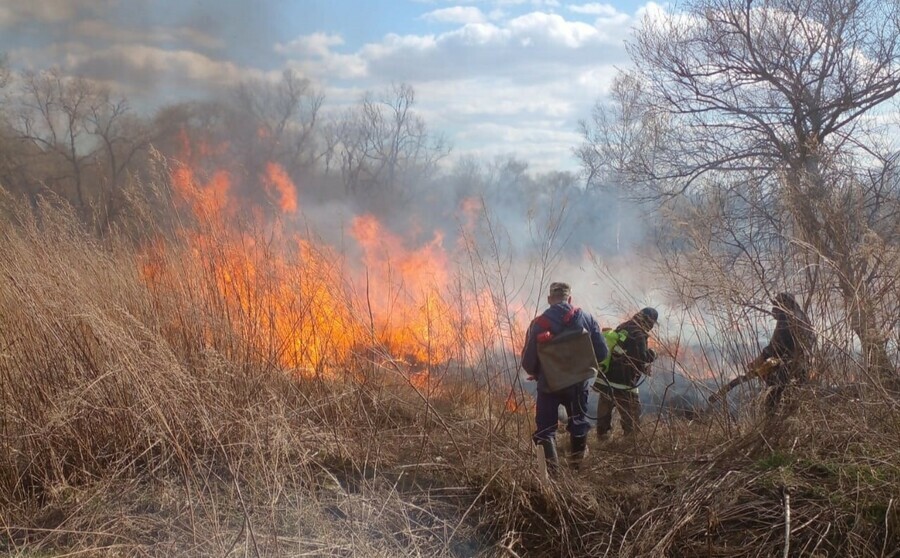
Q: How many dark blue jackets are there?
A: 1